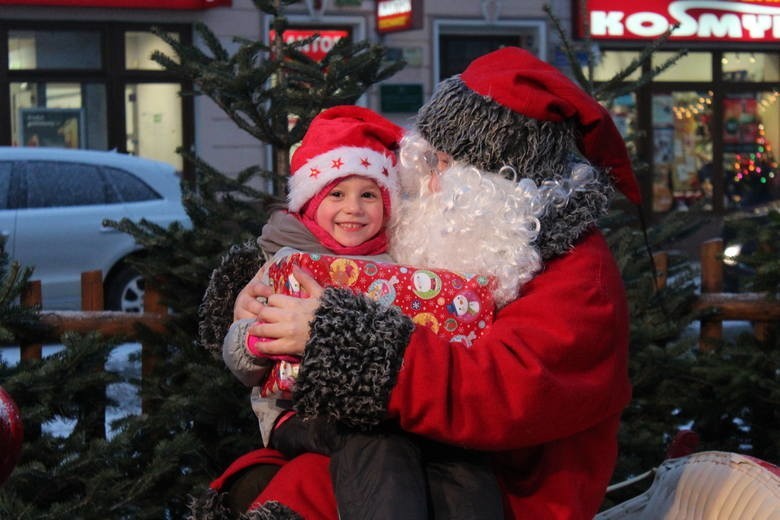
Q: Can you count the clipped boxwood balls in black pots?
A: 0